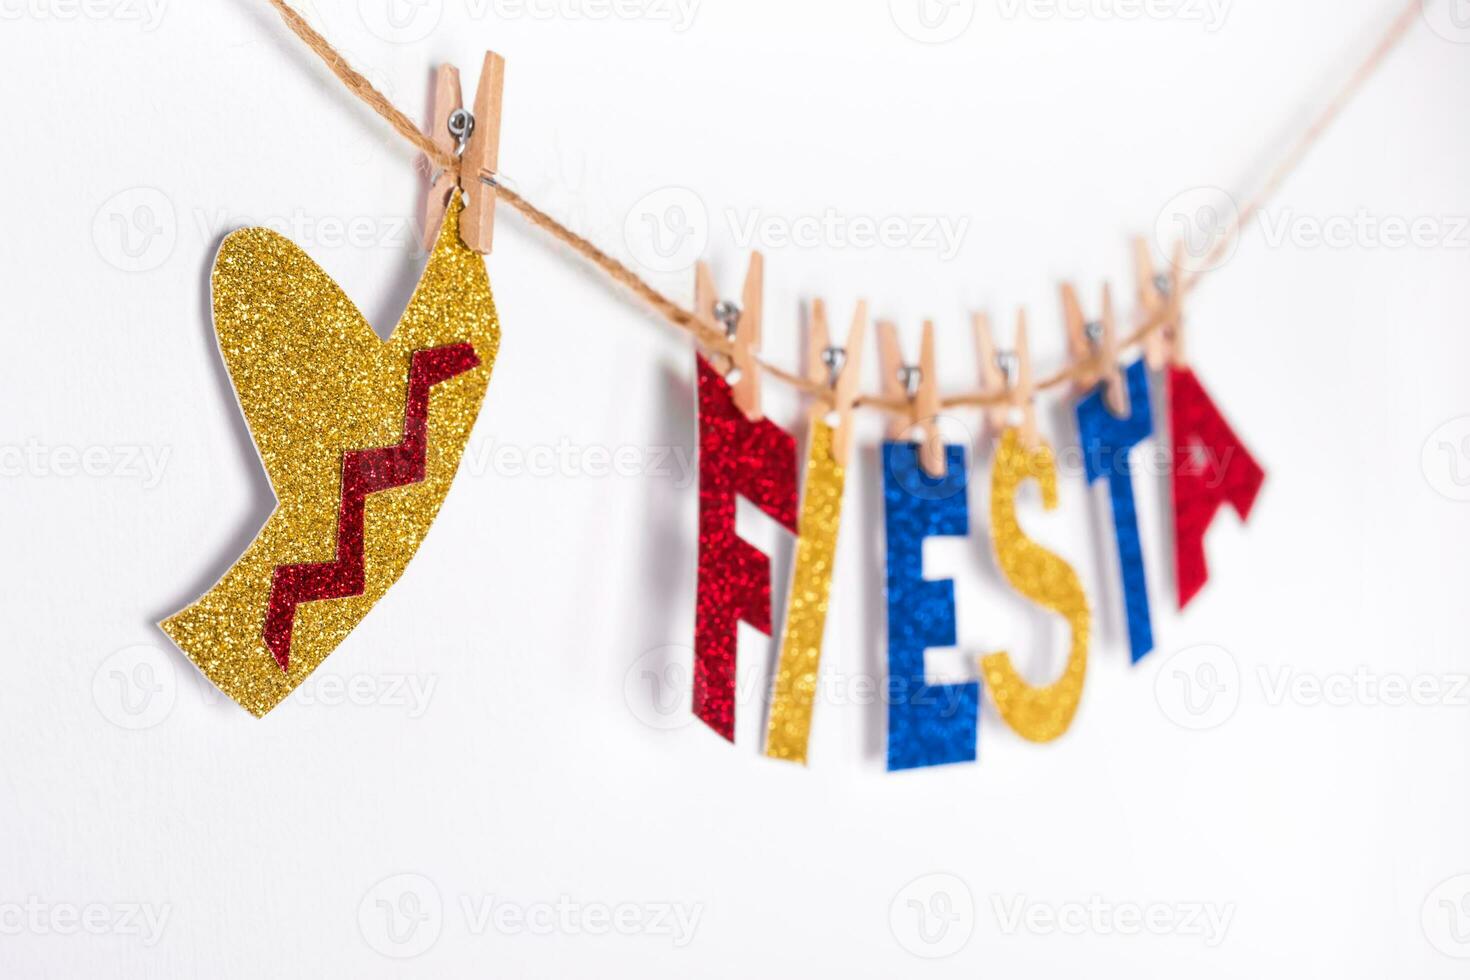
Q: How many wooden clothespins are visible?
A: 7